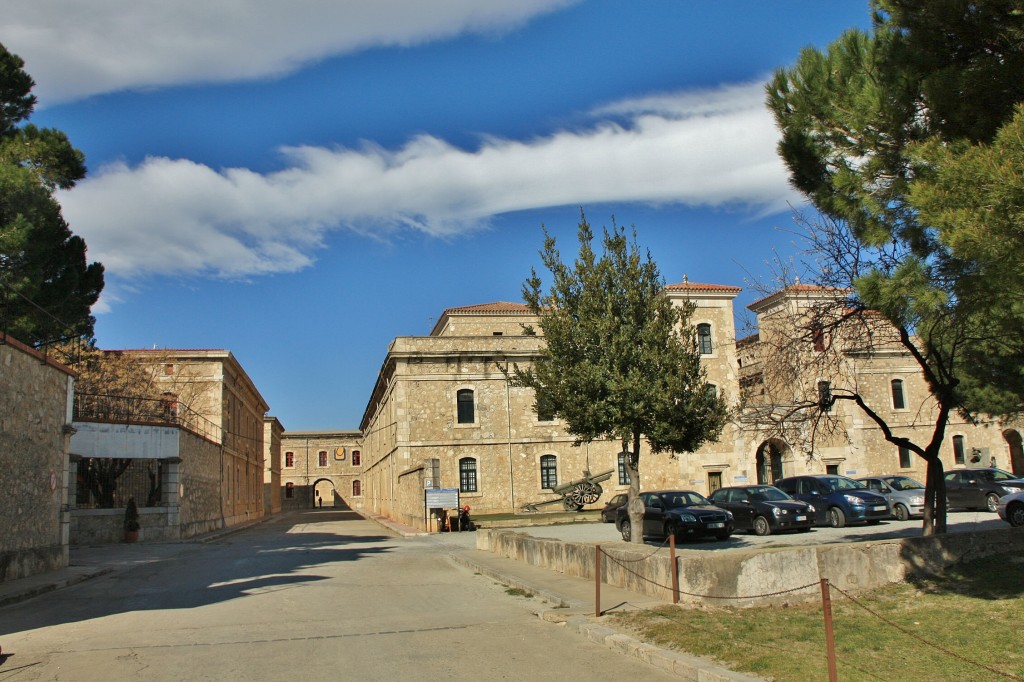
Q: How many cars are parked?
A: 7